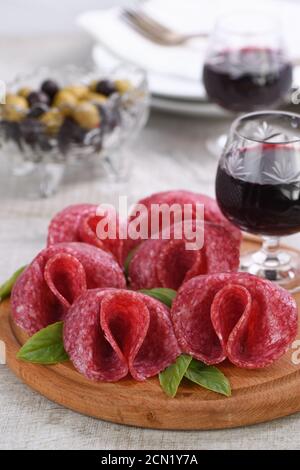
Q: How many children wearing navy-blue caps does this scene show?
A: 0